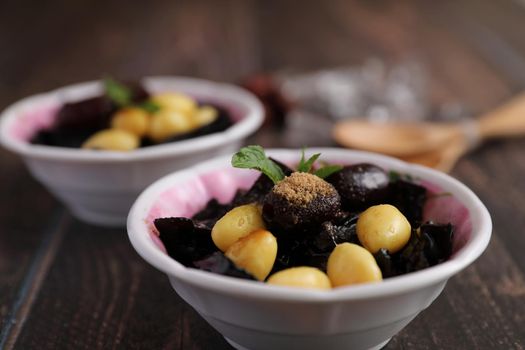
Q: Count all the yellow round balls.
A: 10